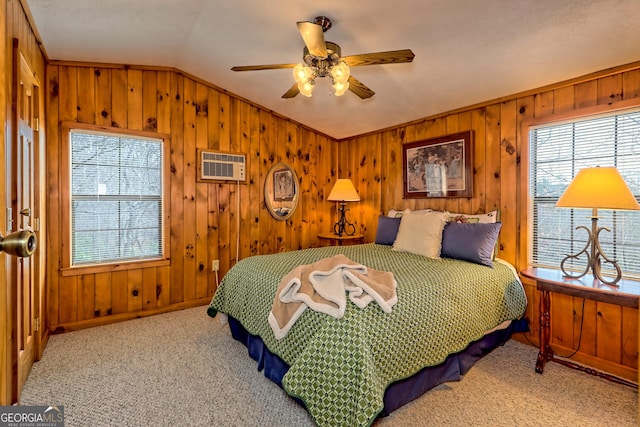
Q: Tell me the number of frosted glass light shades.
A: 4